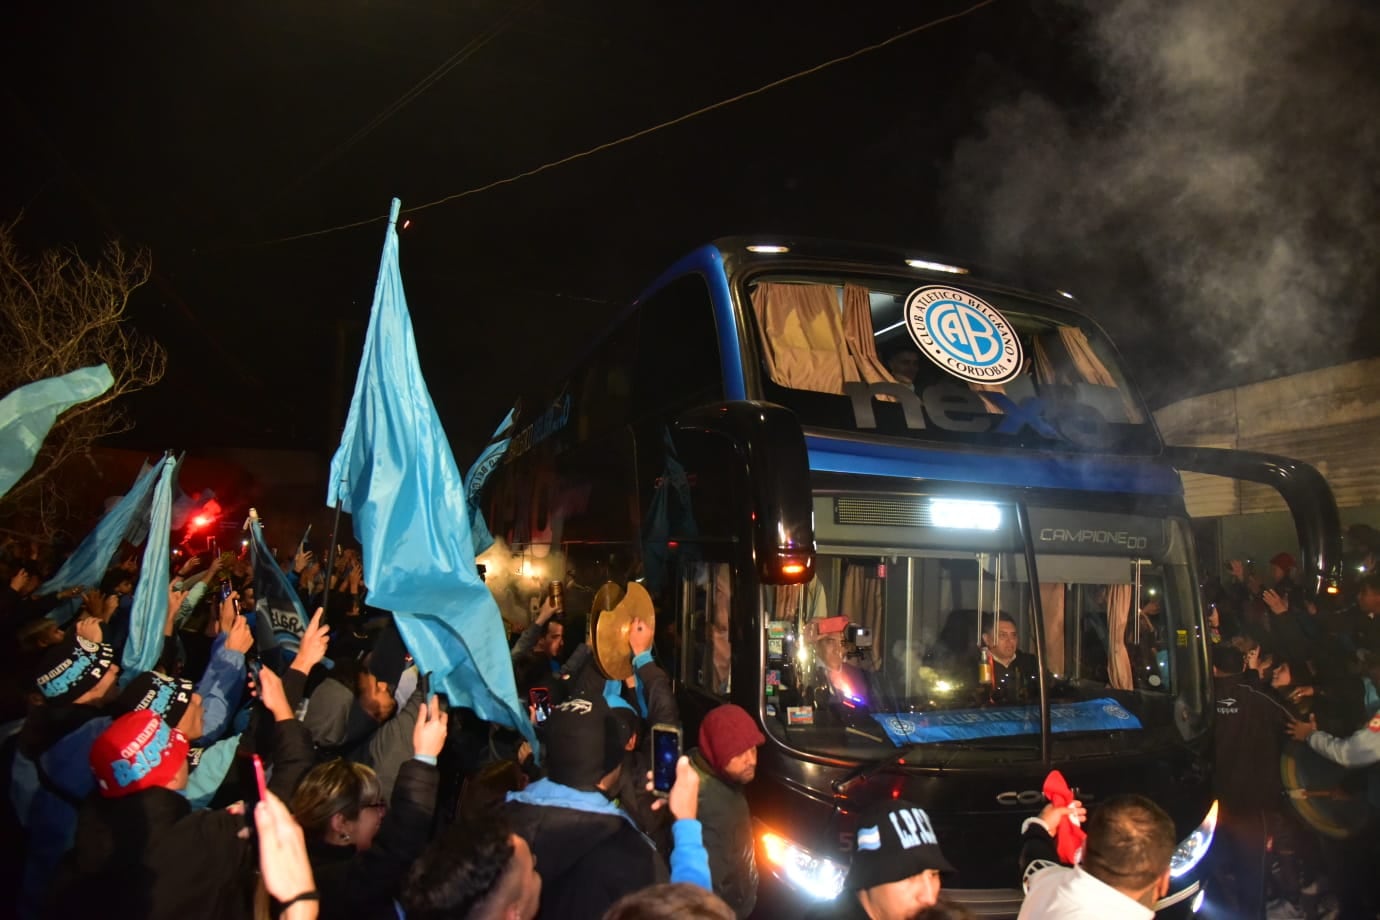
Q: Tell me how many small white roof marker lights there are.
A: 3